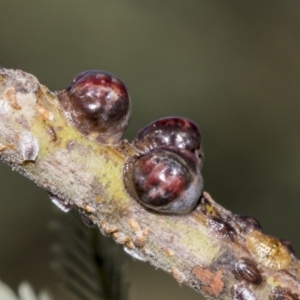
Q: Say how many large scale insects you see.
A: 3